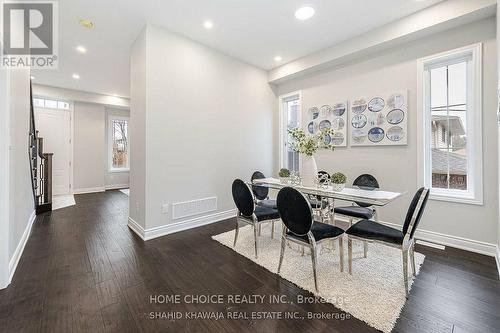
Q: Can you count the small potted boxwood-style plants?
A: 2